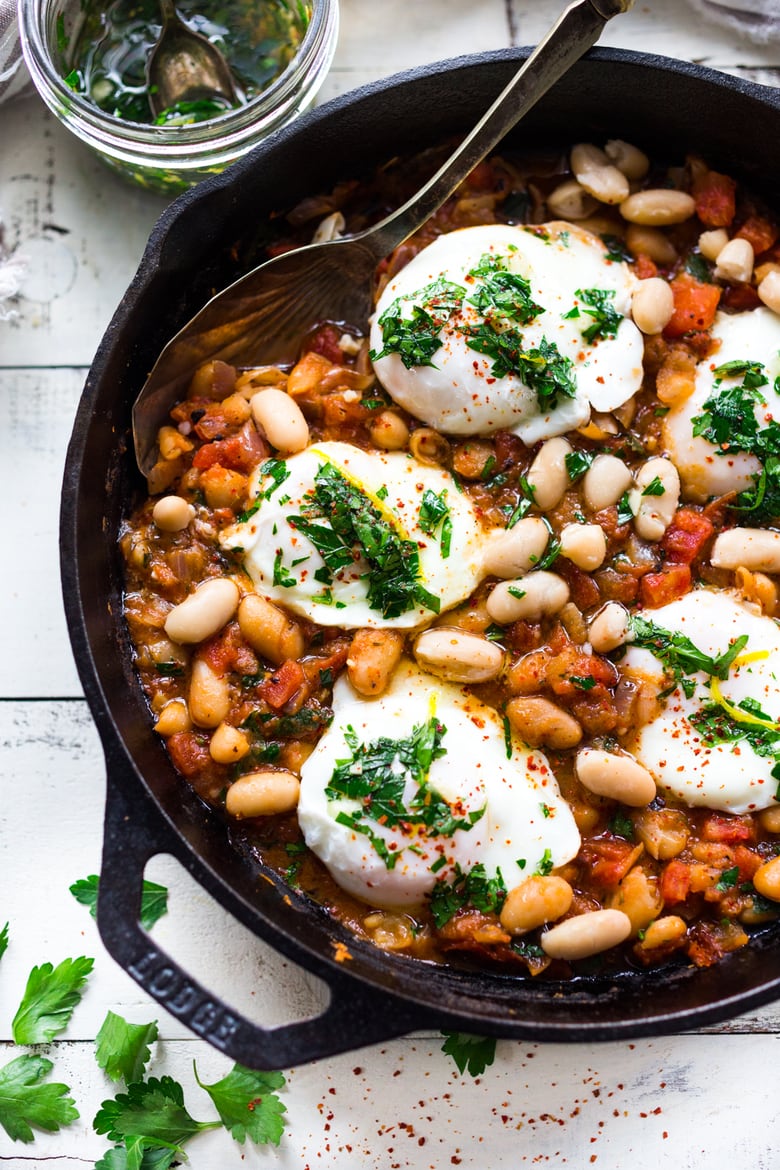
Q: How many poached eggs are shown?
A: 5